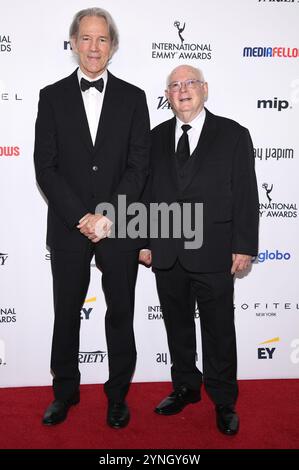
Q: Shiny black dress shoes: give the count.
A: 4